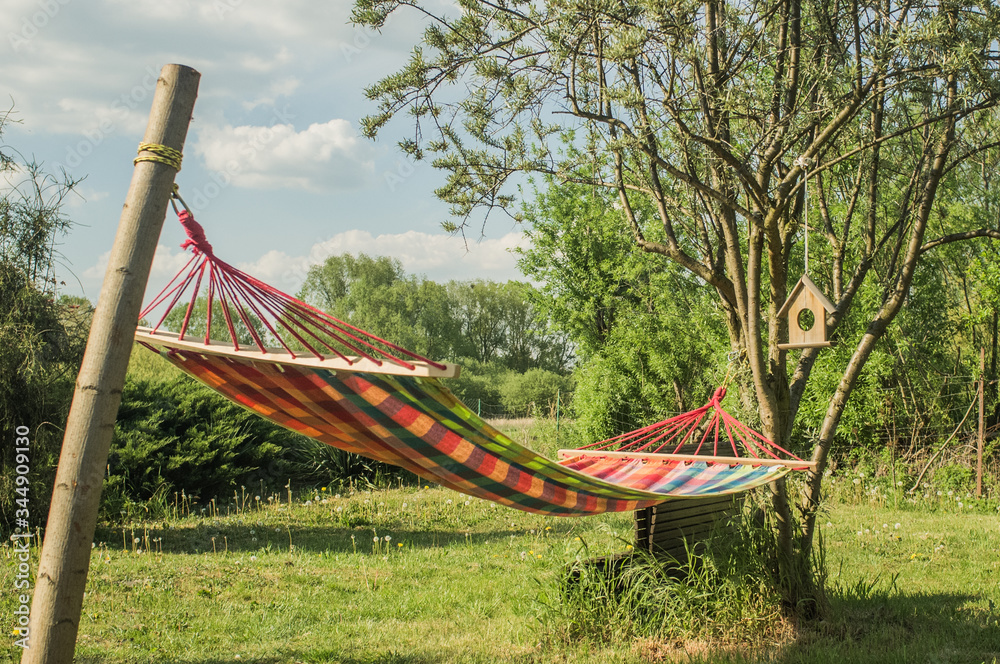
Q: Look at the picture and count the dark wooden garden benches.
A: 1